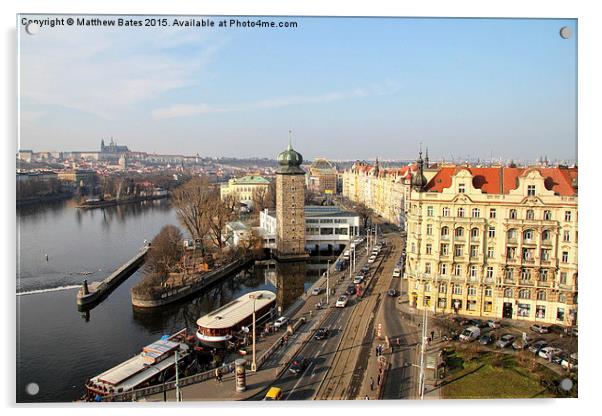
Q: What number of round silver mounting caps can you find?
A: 4